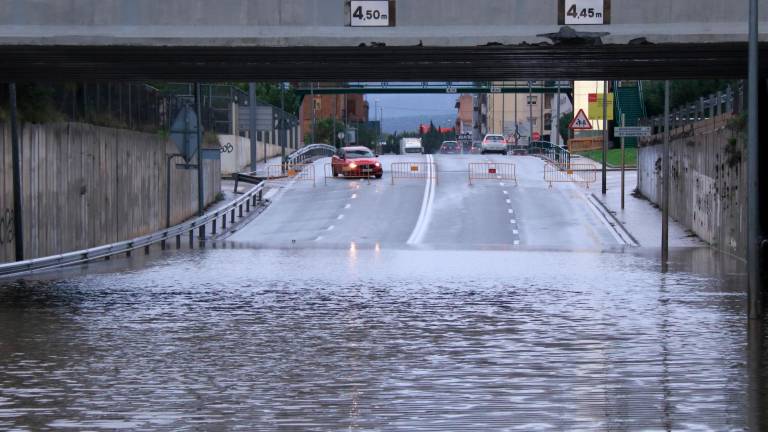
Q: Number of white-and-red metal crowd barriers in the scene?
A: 5